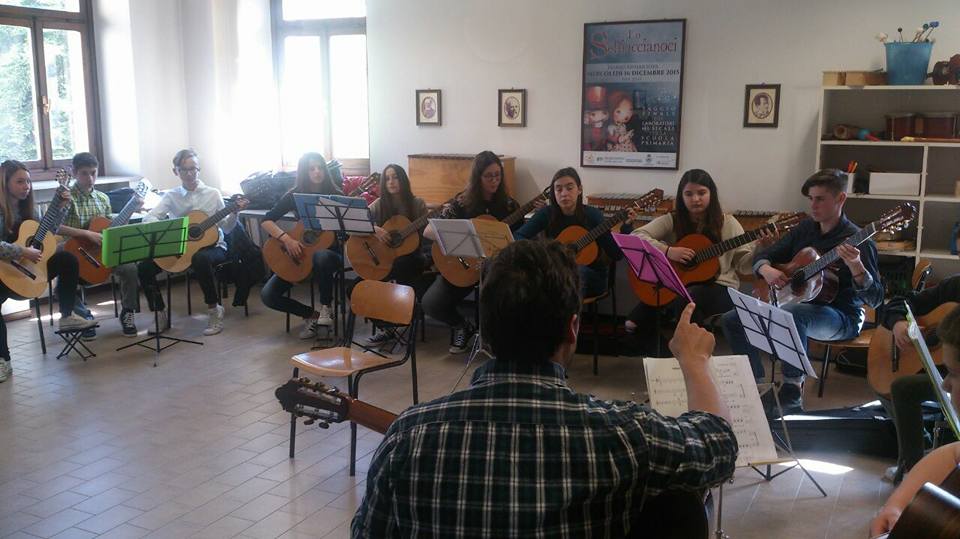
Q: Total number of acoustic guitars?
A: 12